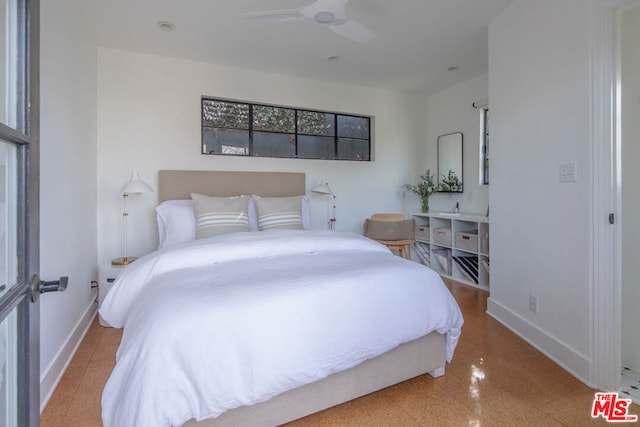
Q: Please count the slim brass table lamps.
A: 2